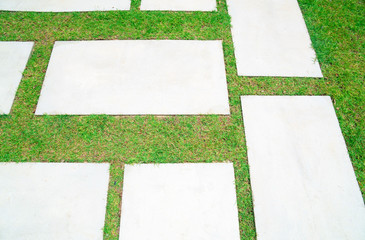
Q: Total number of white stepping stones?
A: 8